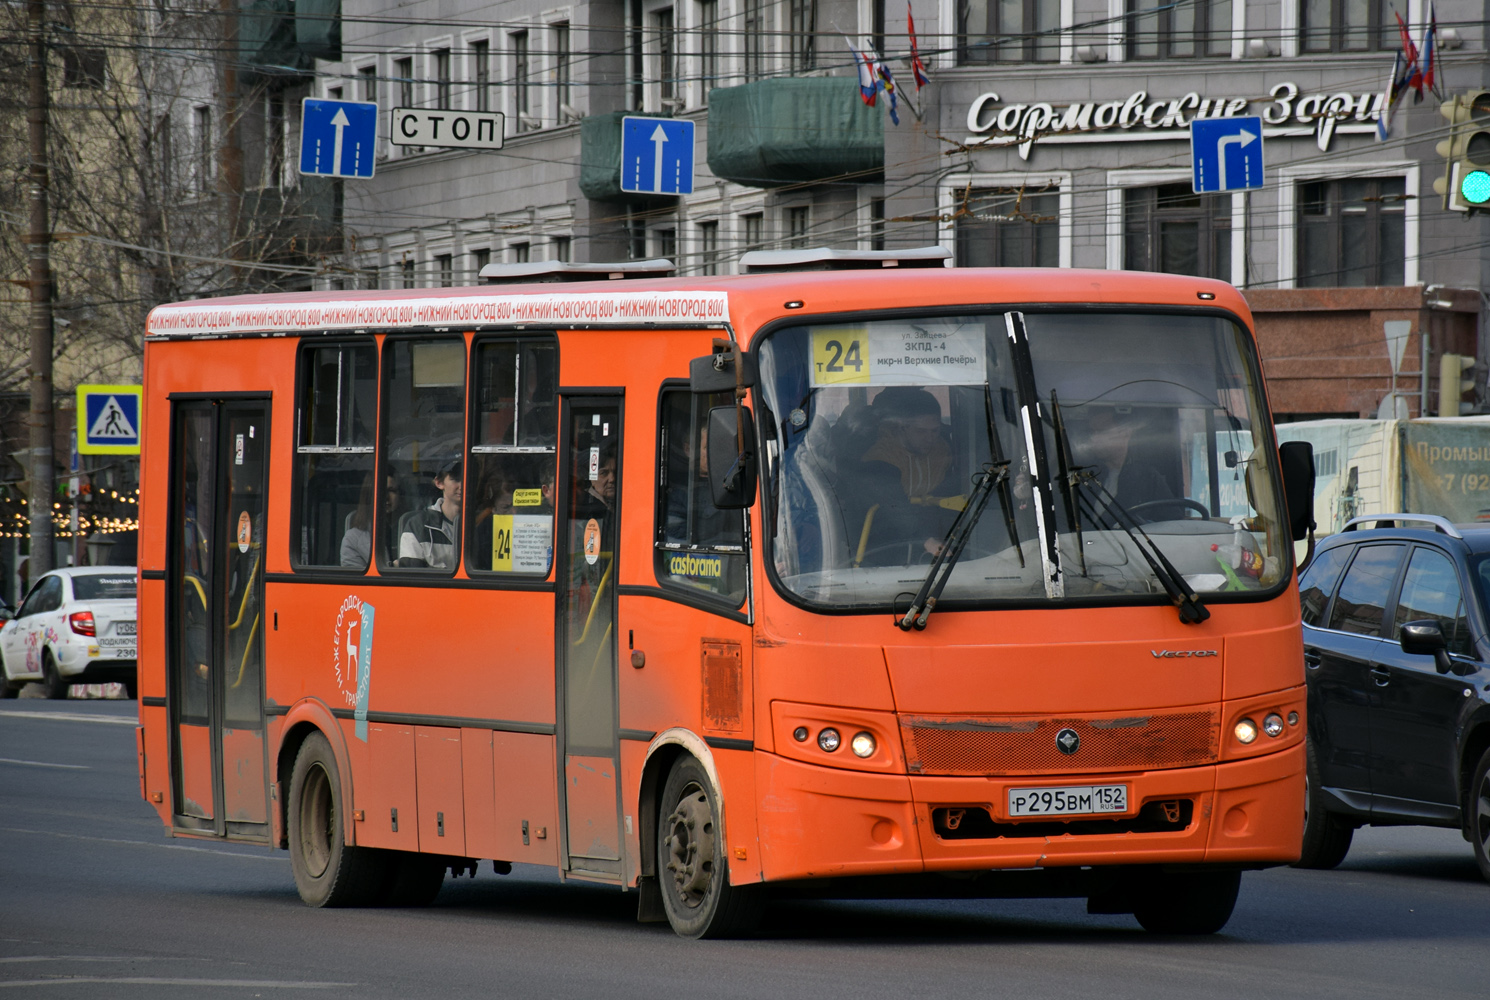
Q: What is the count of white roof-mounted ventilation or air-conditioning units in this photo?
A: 2